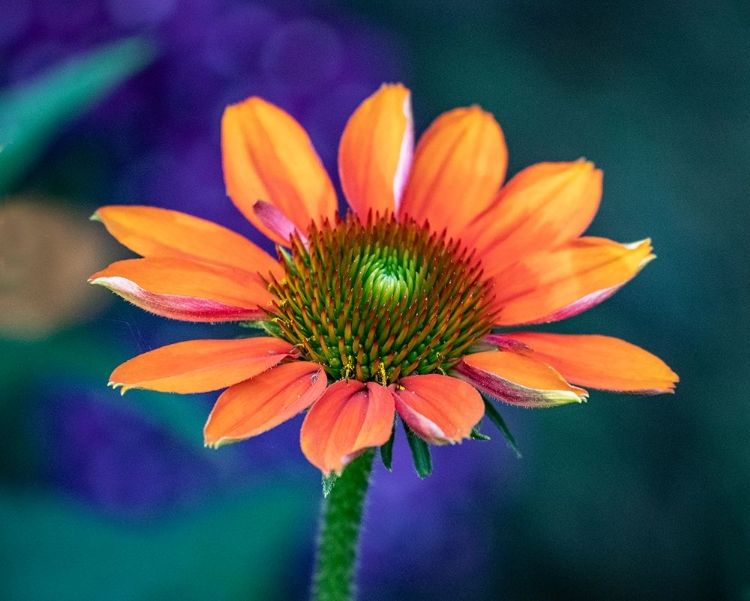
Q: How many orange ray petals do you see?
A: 13